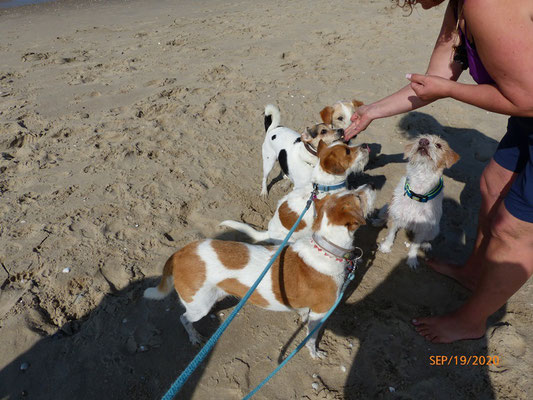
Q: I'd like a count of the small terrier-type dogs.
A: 5